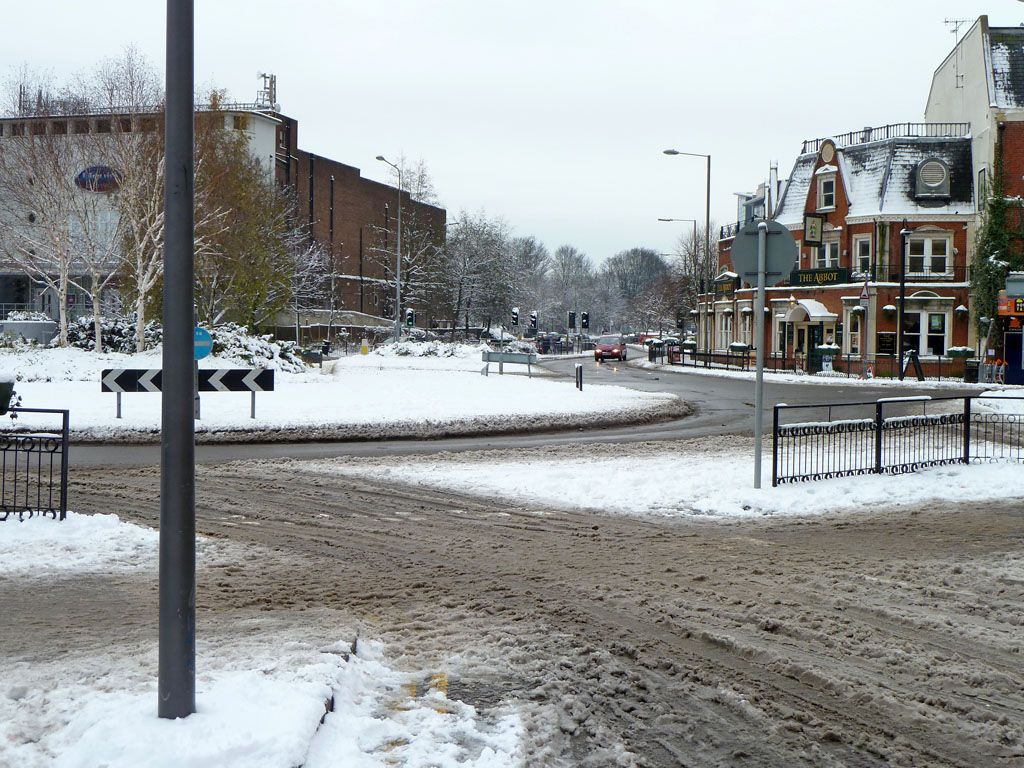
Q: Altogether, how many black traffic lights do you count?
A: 5